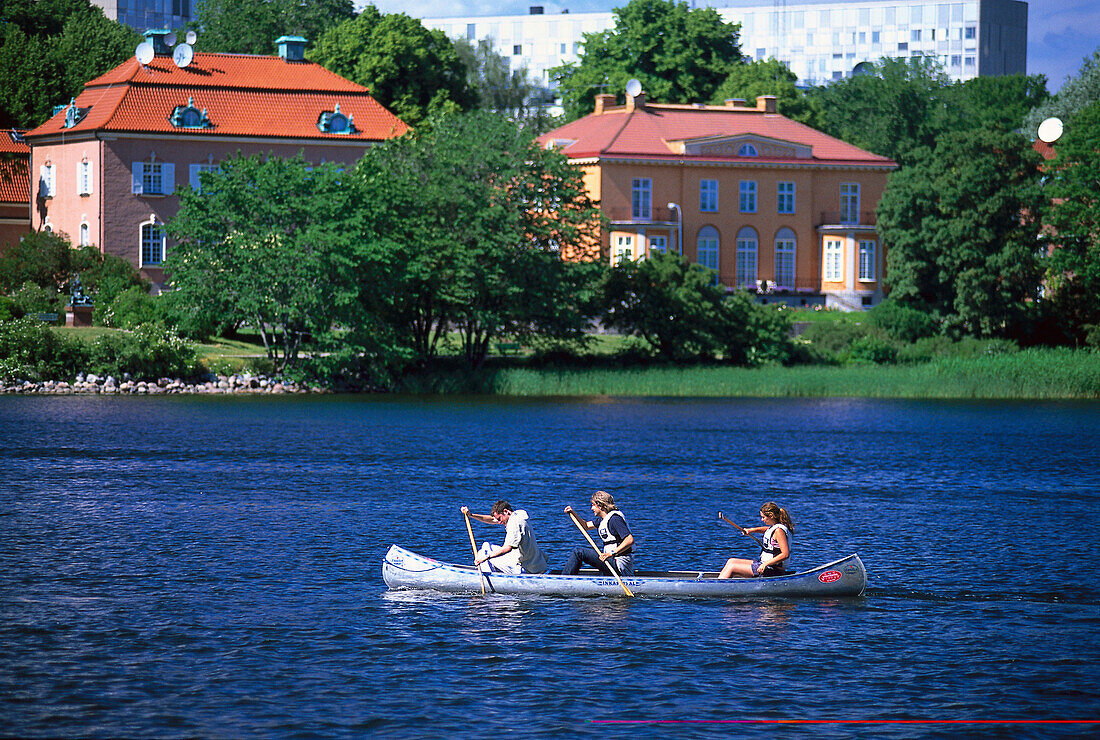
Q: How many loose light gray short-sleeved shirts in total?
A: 1